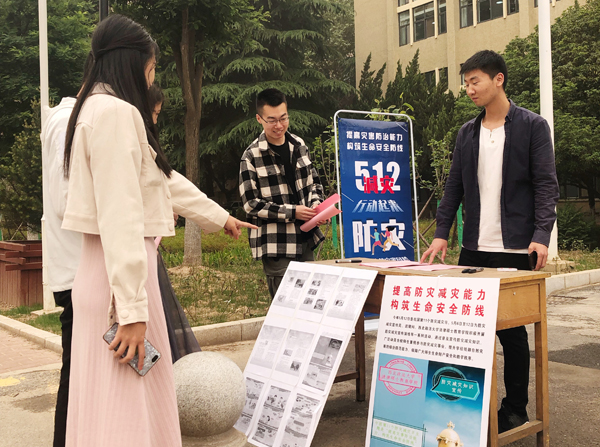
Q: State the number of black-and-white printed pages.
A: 9